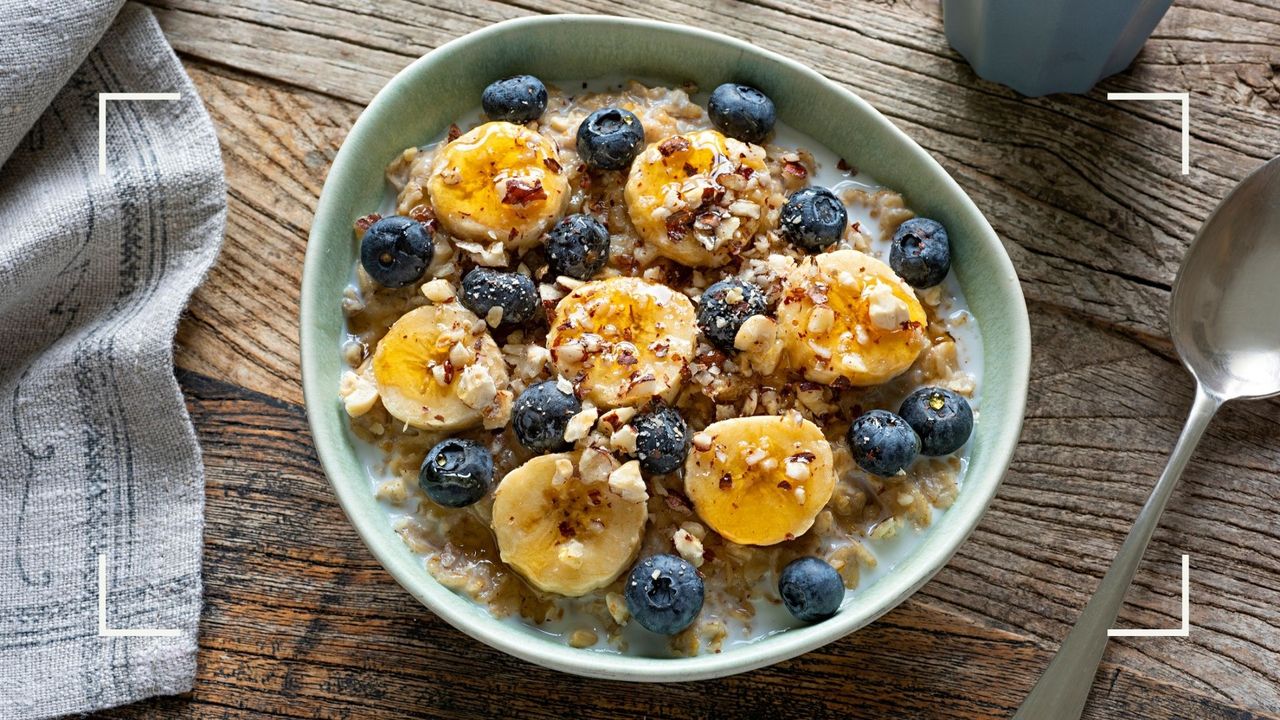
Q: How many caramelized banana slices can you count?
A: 7